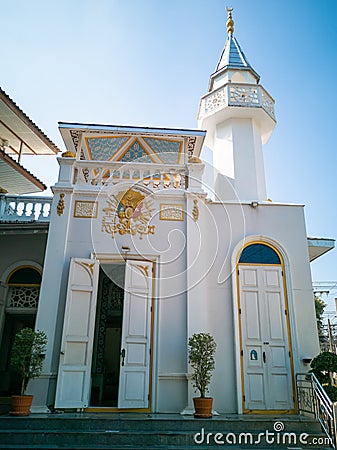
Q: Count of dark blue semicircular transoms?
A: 2